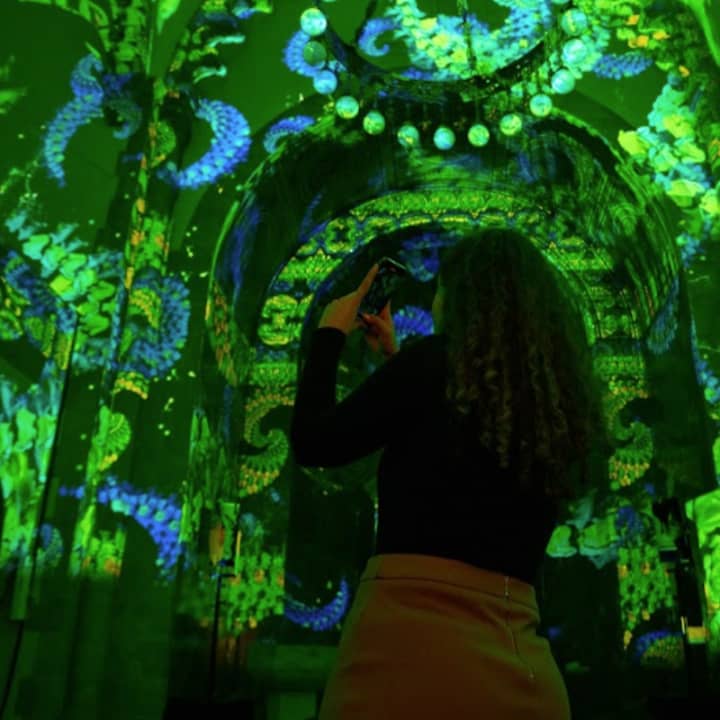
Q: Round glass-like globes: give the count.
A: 13